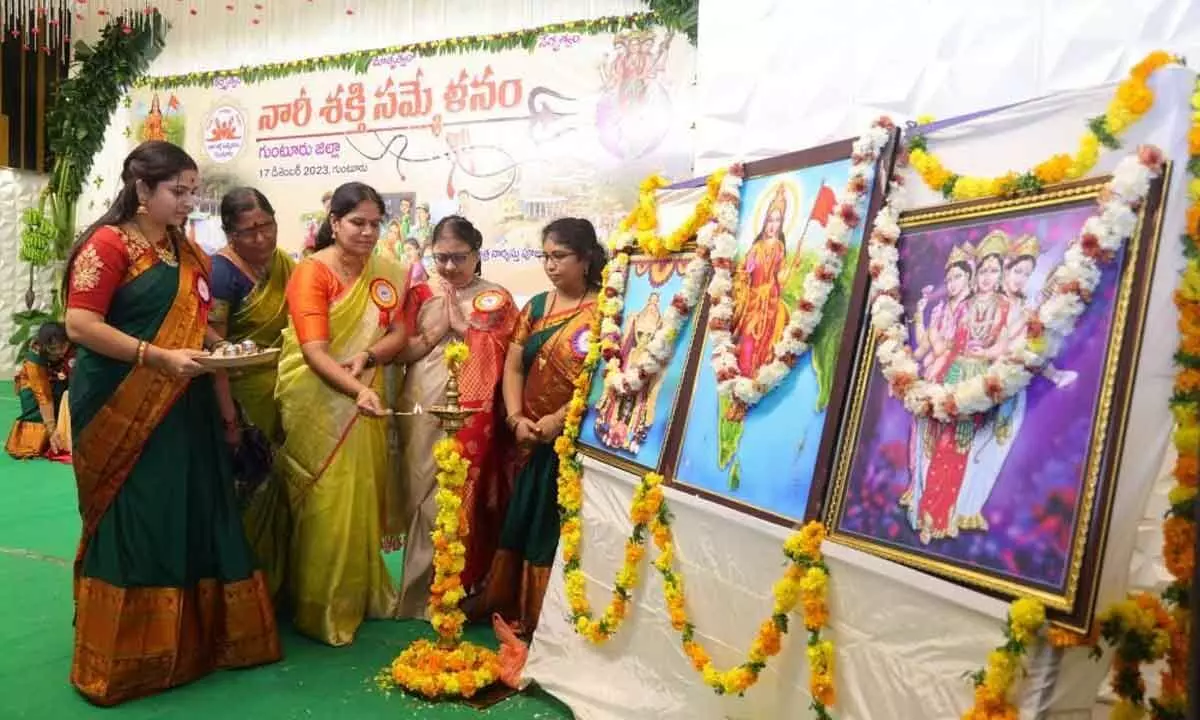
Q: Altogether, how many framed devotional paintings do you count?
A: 3